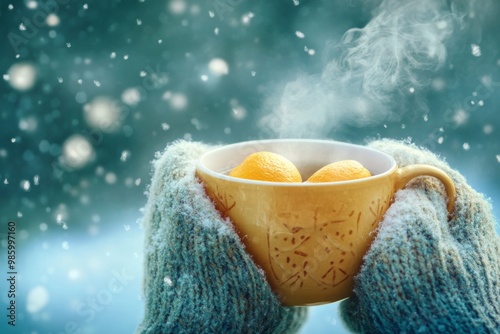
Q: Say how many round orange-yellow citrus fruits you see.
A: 2